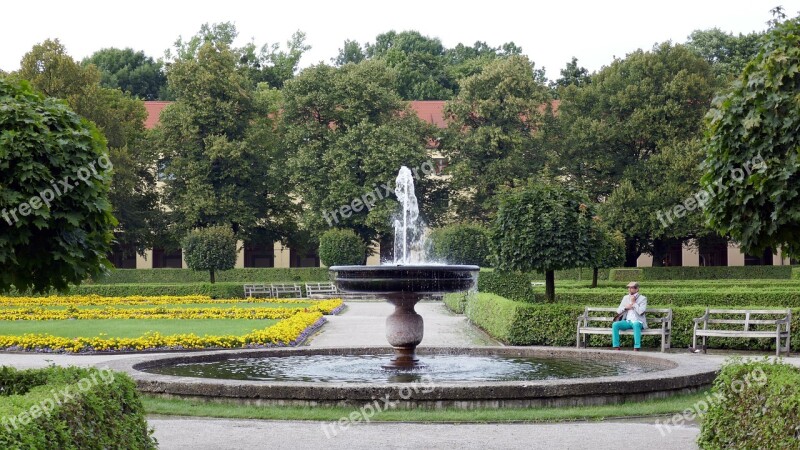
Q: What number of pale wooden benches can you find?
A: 5